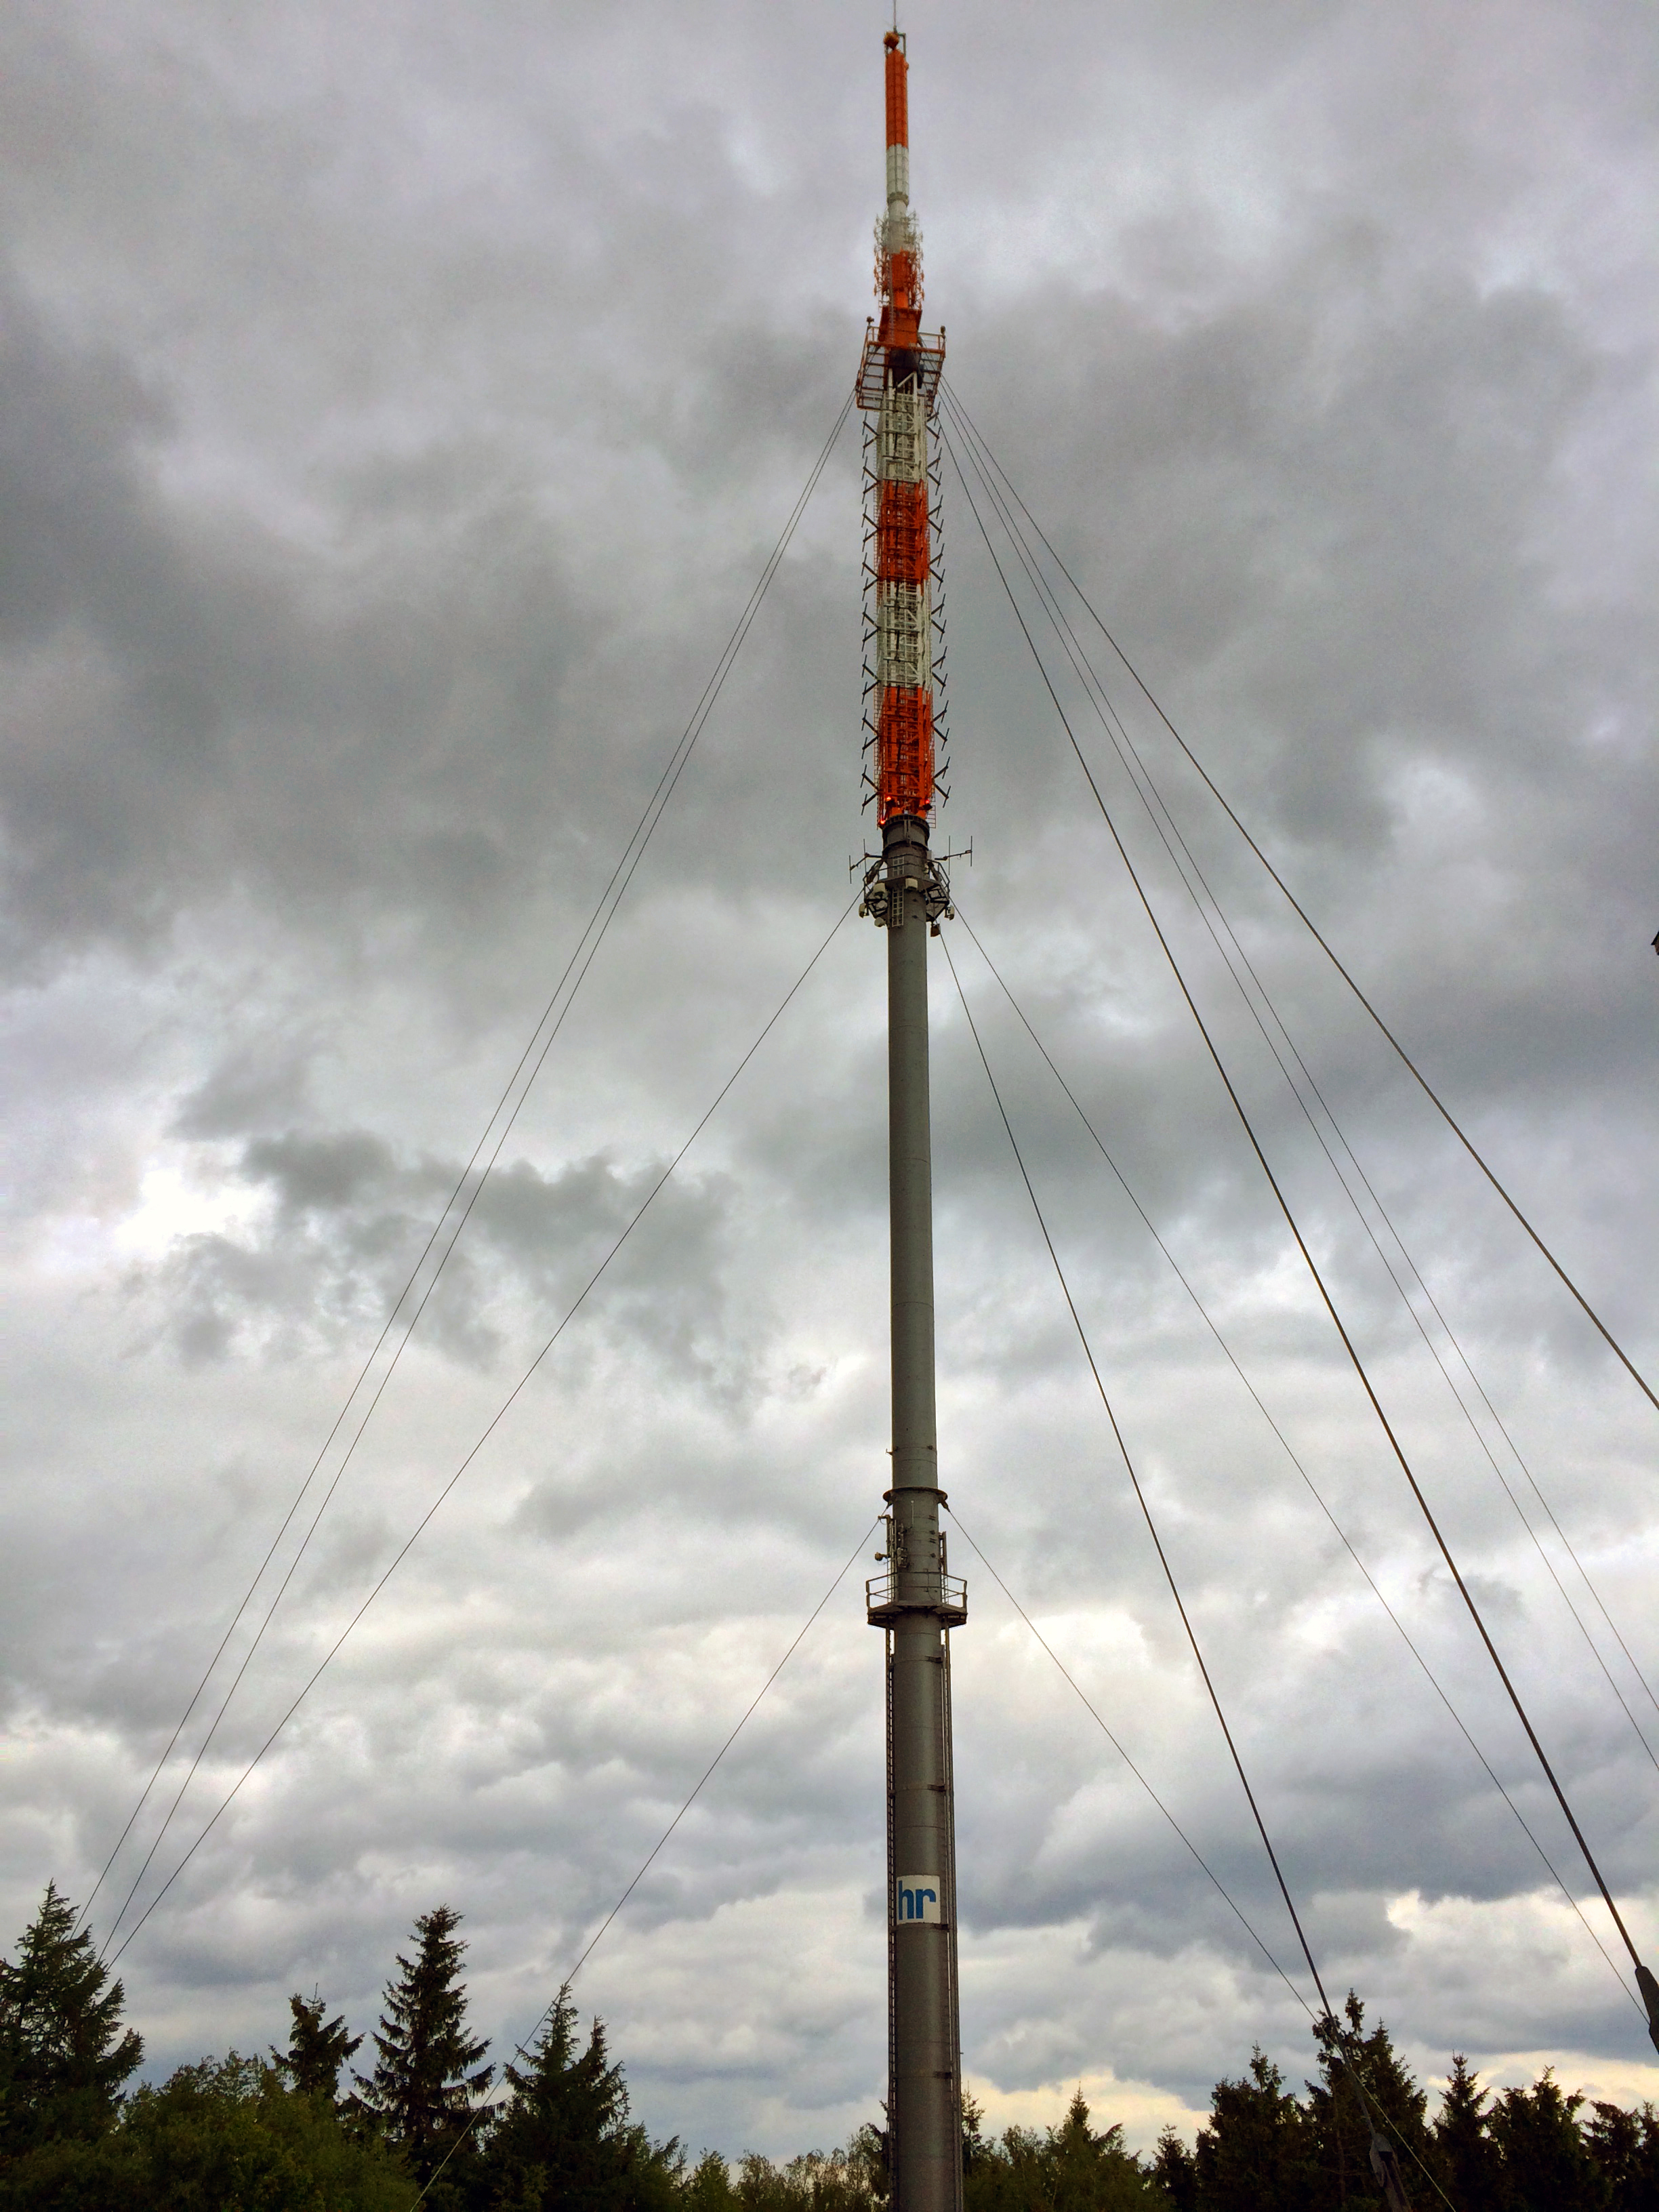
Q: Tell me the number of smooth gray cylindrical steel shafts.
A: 1